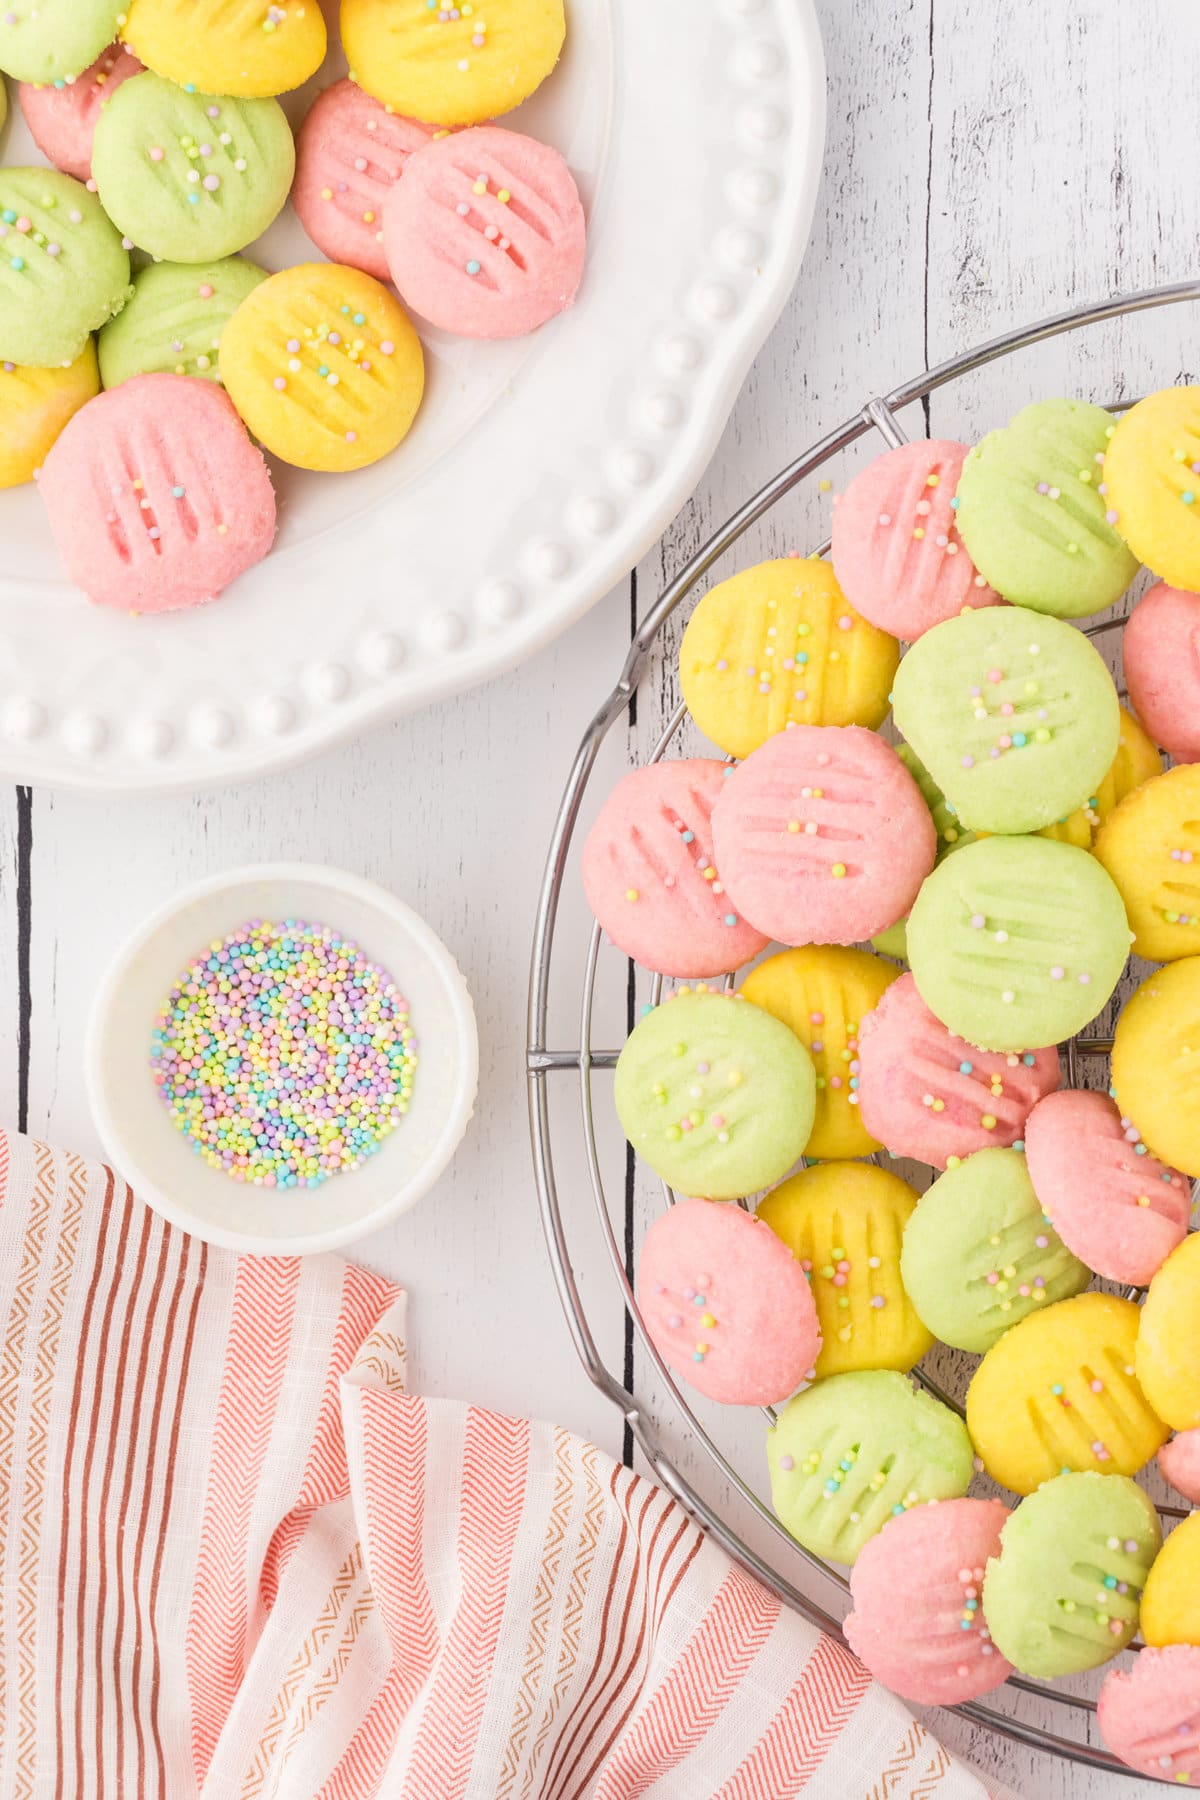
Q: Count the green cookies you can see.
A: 12